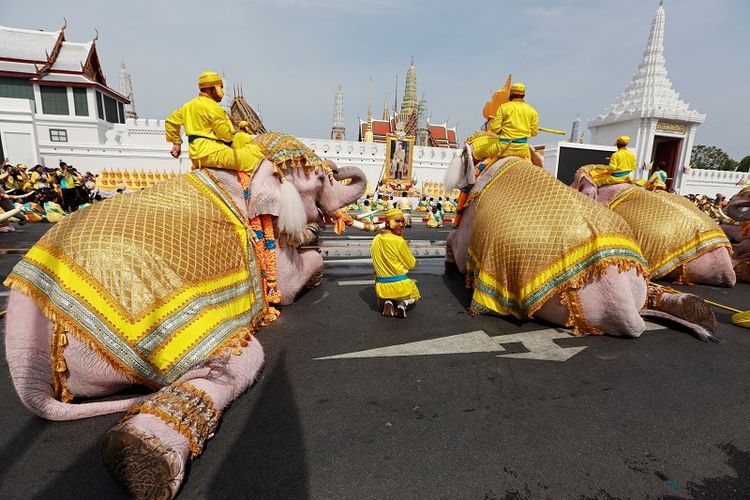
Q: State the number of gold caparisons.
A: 3